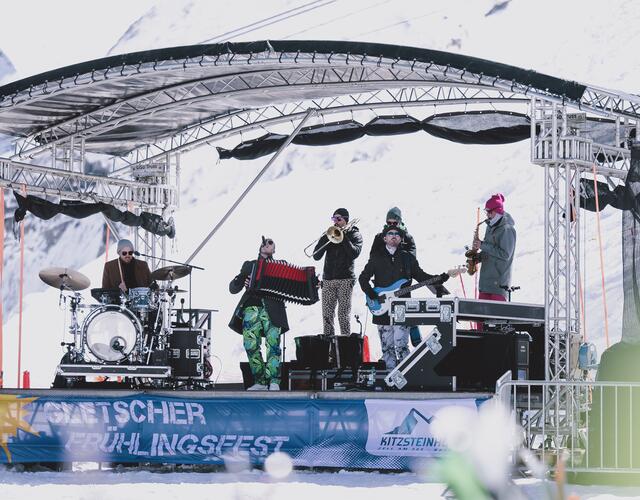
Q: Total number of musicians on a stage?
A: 6